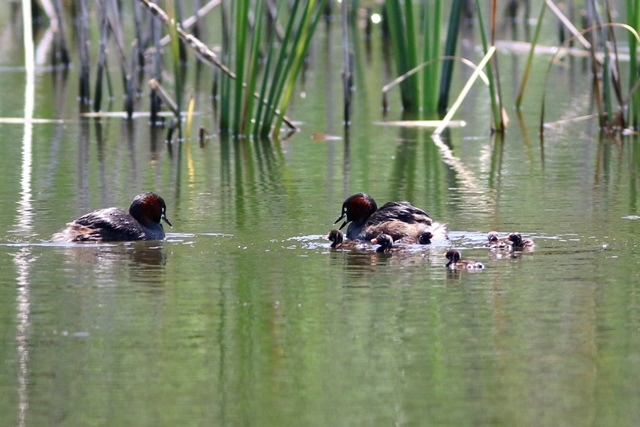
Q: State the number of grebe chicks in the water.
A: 6